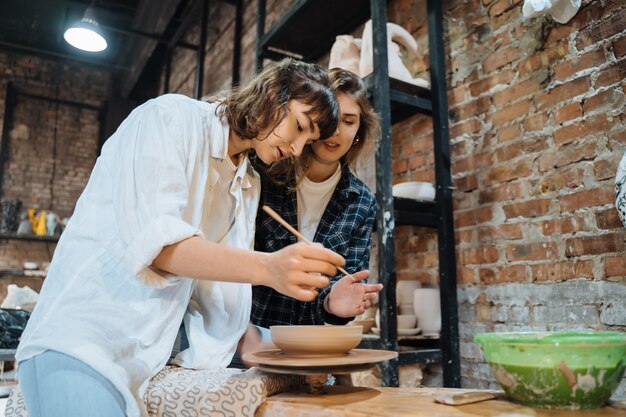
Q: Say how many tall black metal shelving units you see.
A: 1